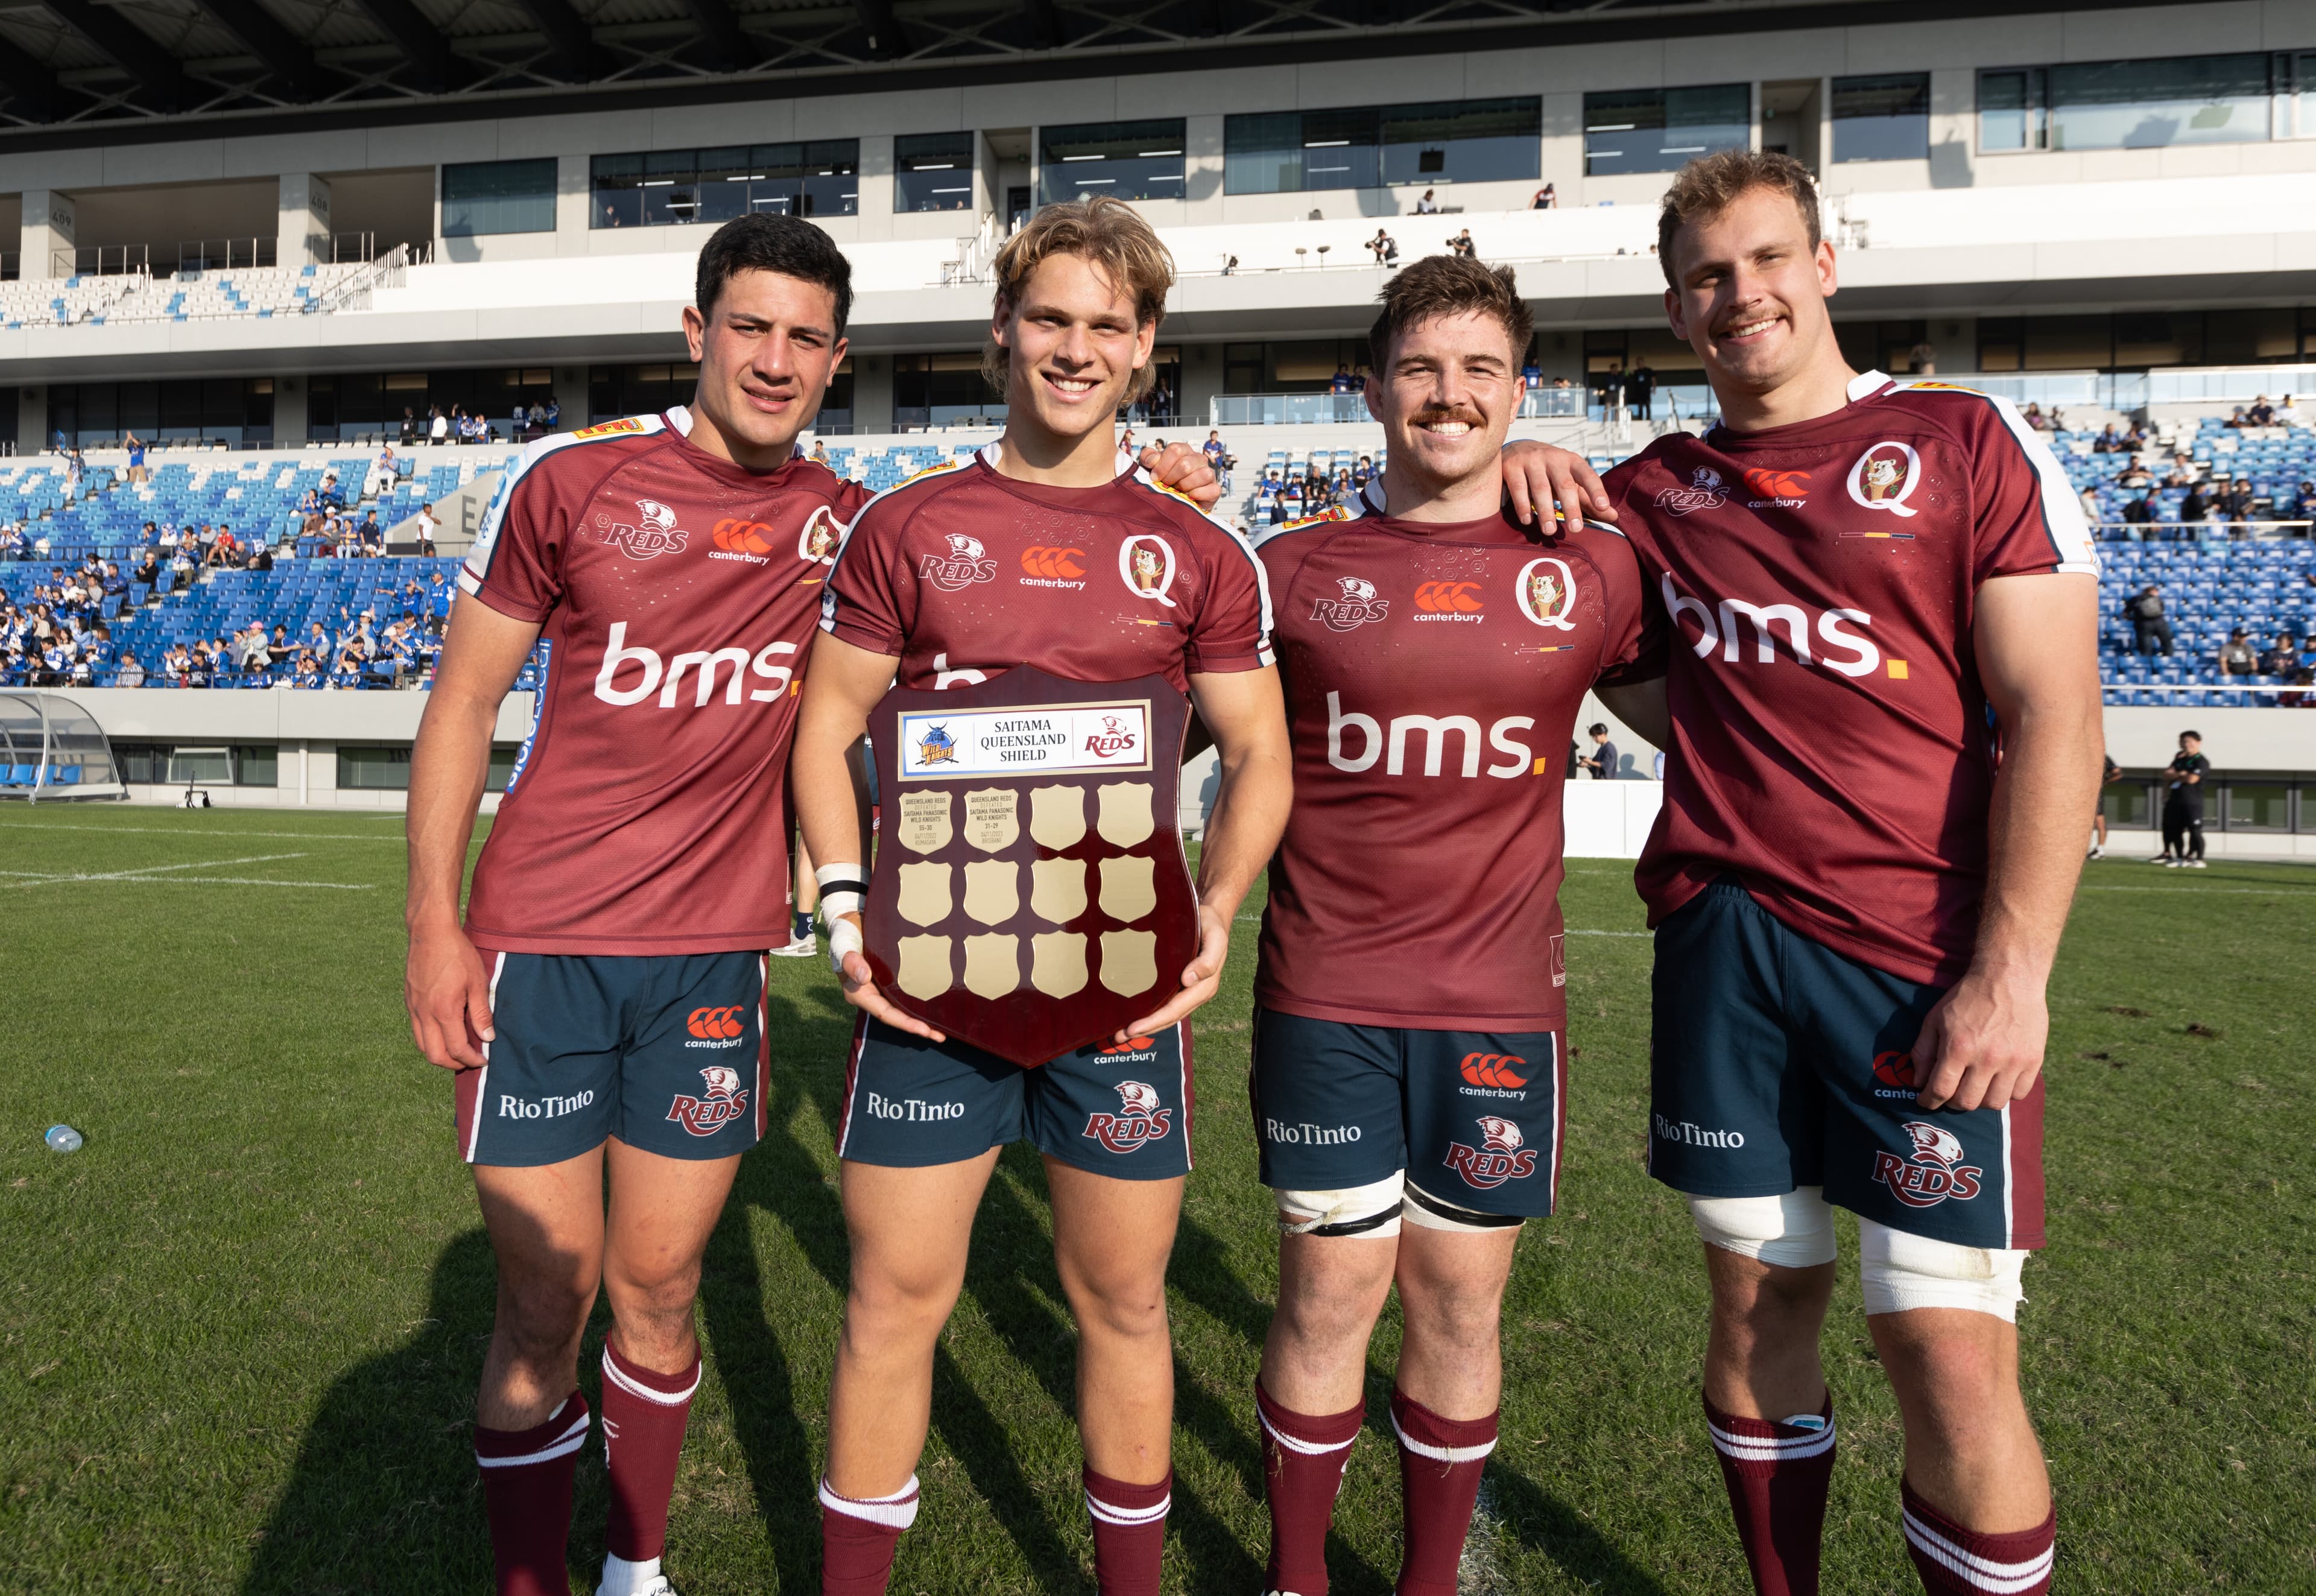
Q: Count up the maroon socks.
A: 8